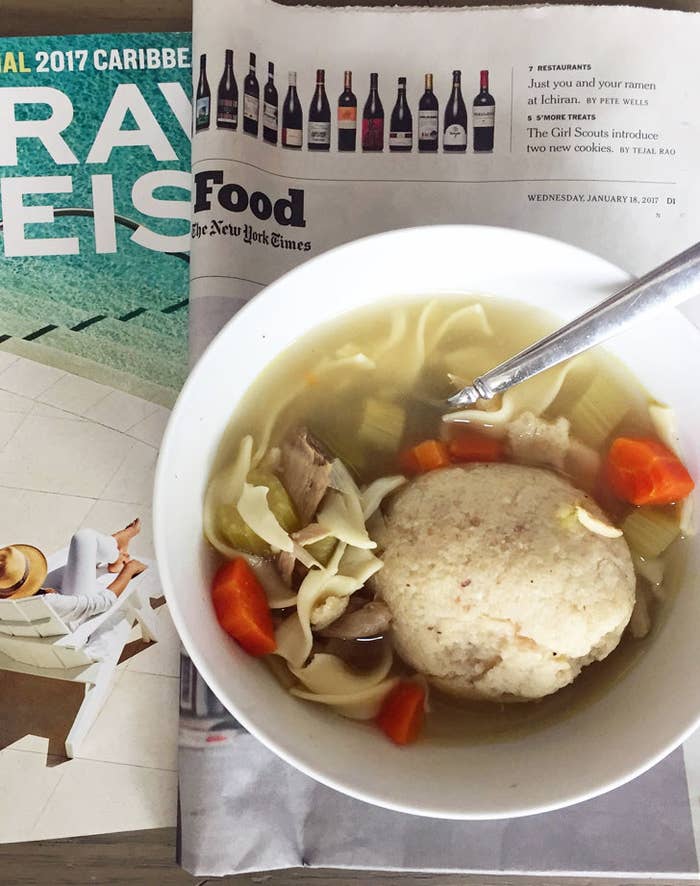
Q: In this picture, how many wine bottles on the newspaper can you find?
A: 12